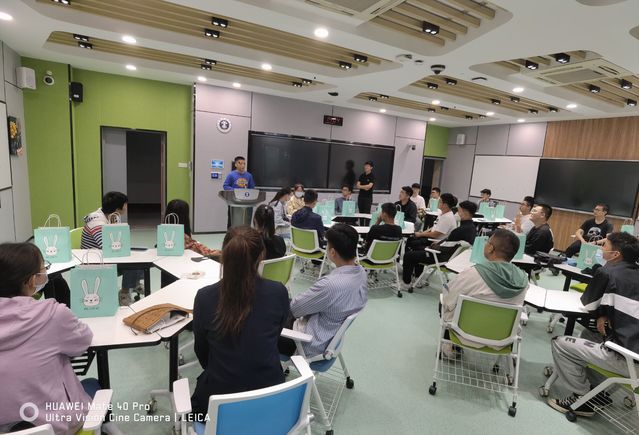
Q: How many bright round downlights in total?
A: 14